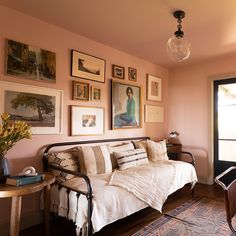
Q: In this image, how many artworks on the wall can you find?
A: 11